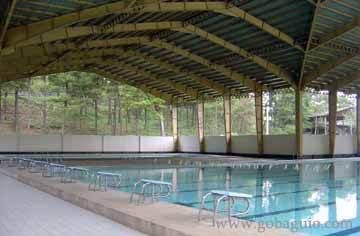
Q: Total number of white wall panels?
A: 11